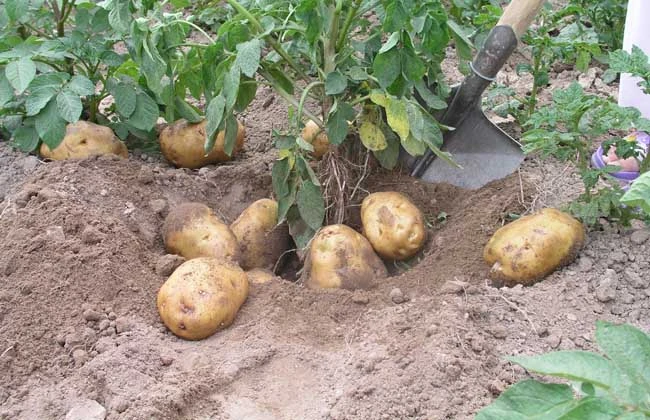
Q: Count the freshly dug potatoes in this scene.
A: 10